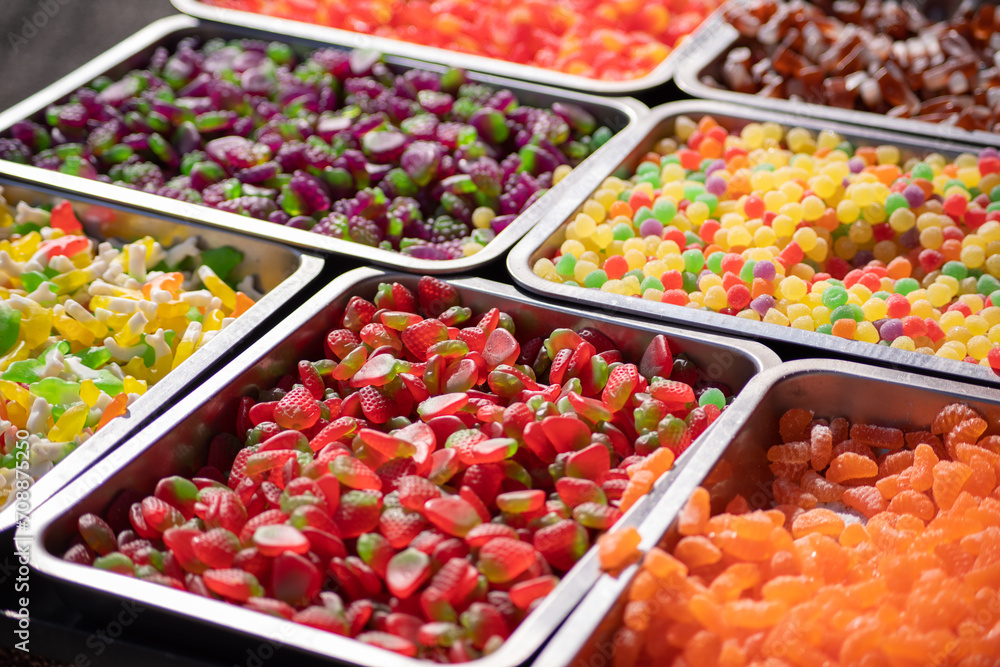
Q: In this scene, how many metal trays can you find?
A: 7